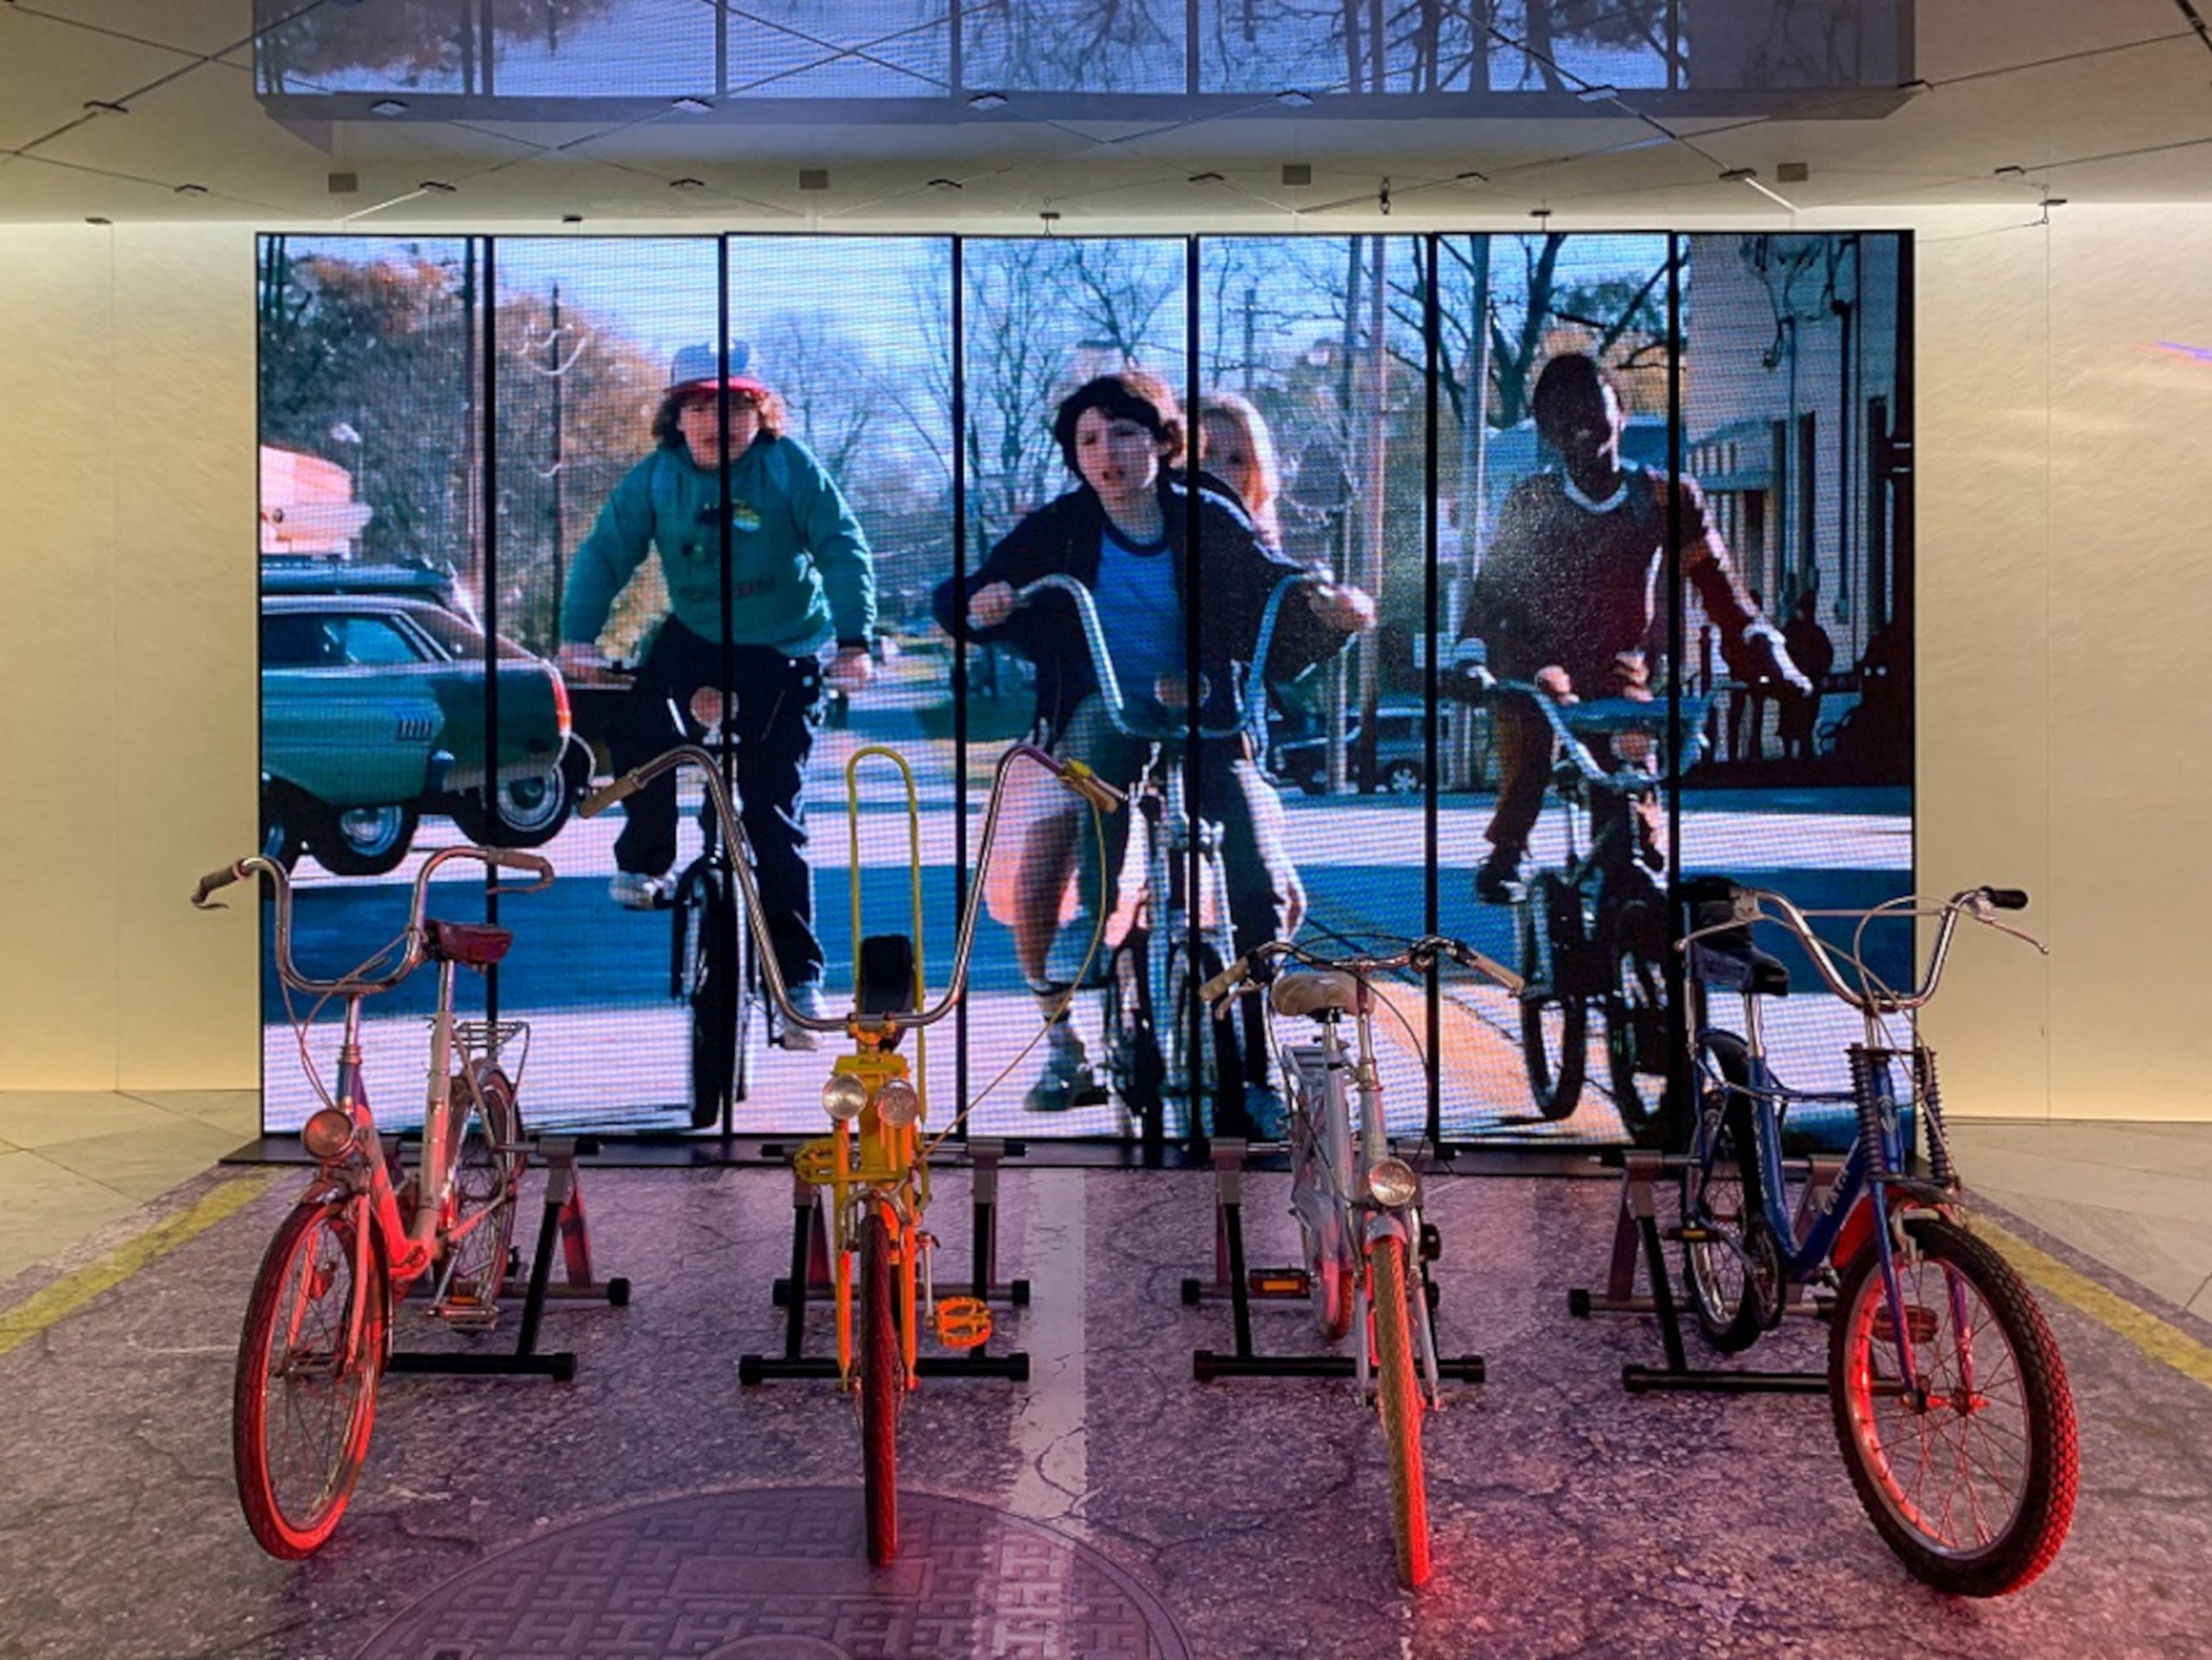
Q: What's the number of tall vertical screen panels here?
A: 7